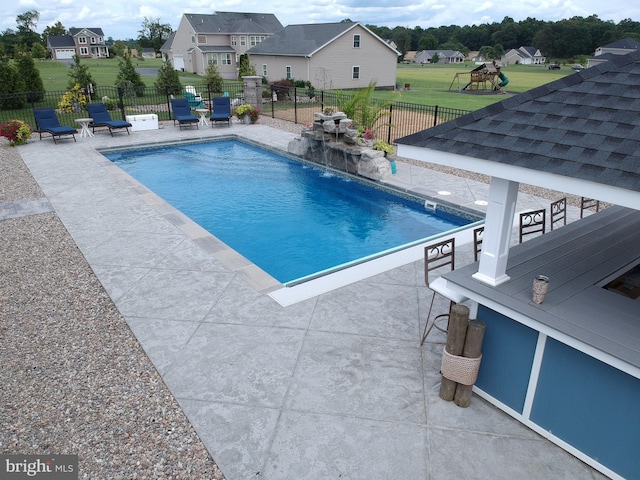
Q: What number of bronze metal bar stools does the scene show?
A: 5